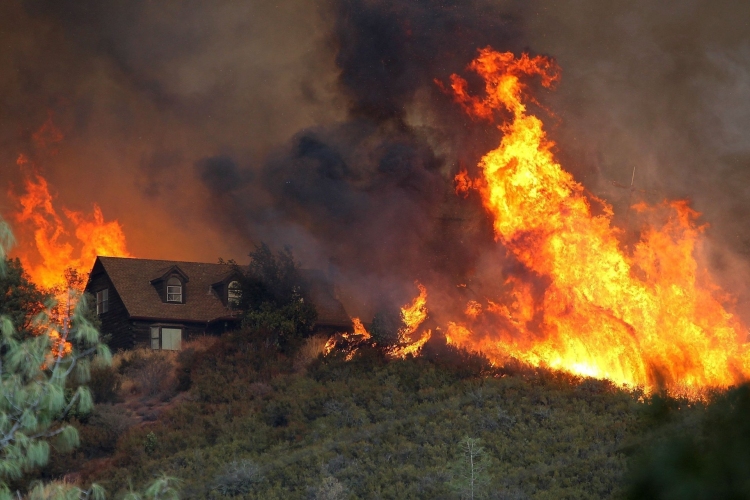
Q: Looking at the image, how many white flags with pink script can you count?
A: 0